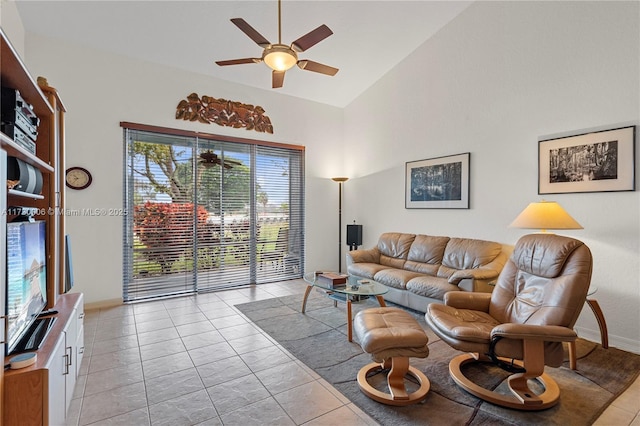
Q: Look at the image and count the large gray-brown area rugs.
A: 1